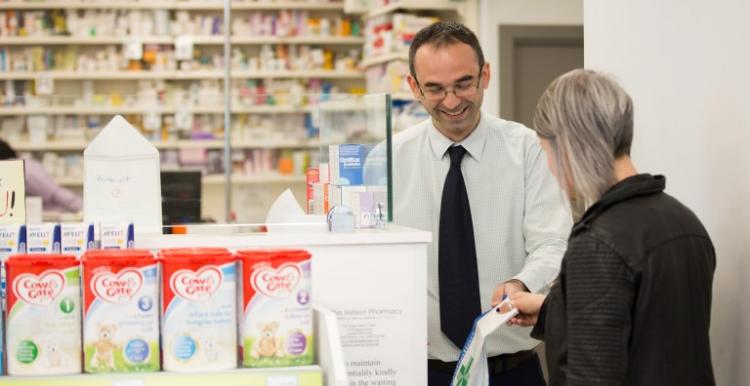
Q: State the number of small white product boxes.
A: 4